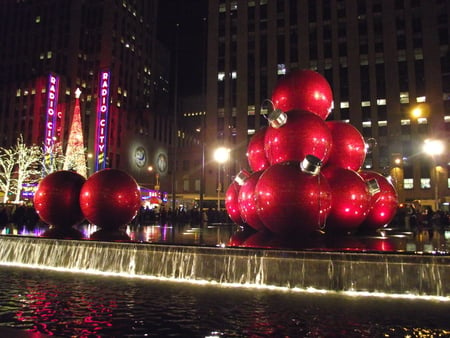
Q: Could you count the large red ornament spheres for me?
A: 11